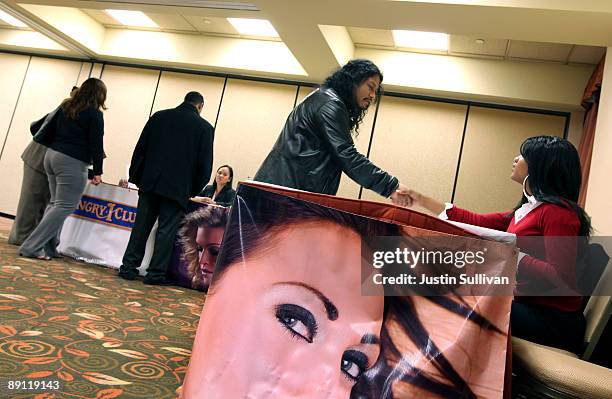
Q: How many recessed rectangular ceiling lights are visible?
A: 4